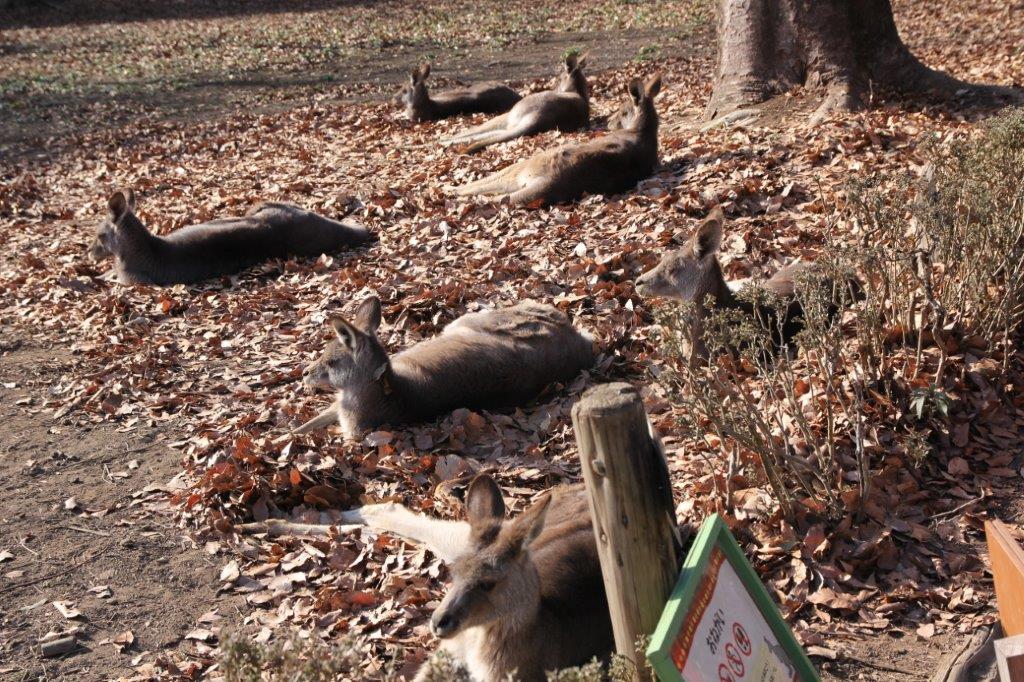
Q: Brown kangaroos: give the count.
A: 7